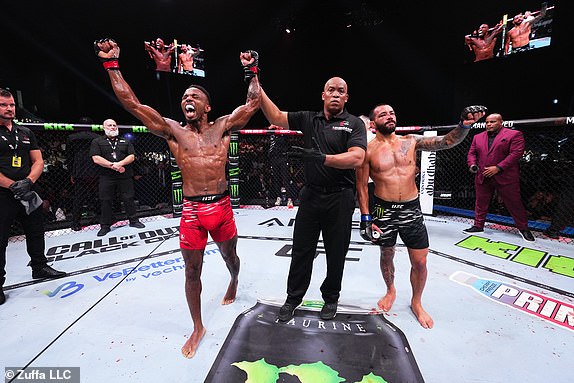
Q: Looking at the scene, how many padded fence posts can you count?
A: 3